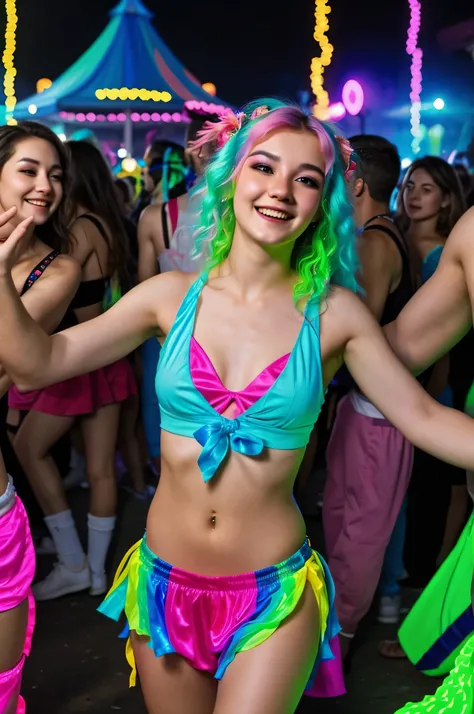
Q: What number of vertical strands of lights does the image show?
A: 3